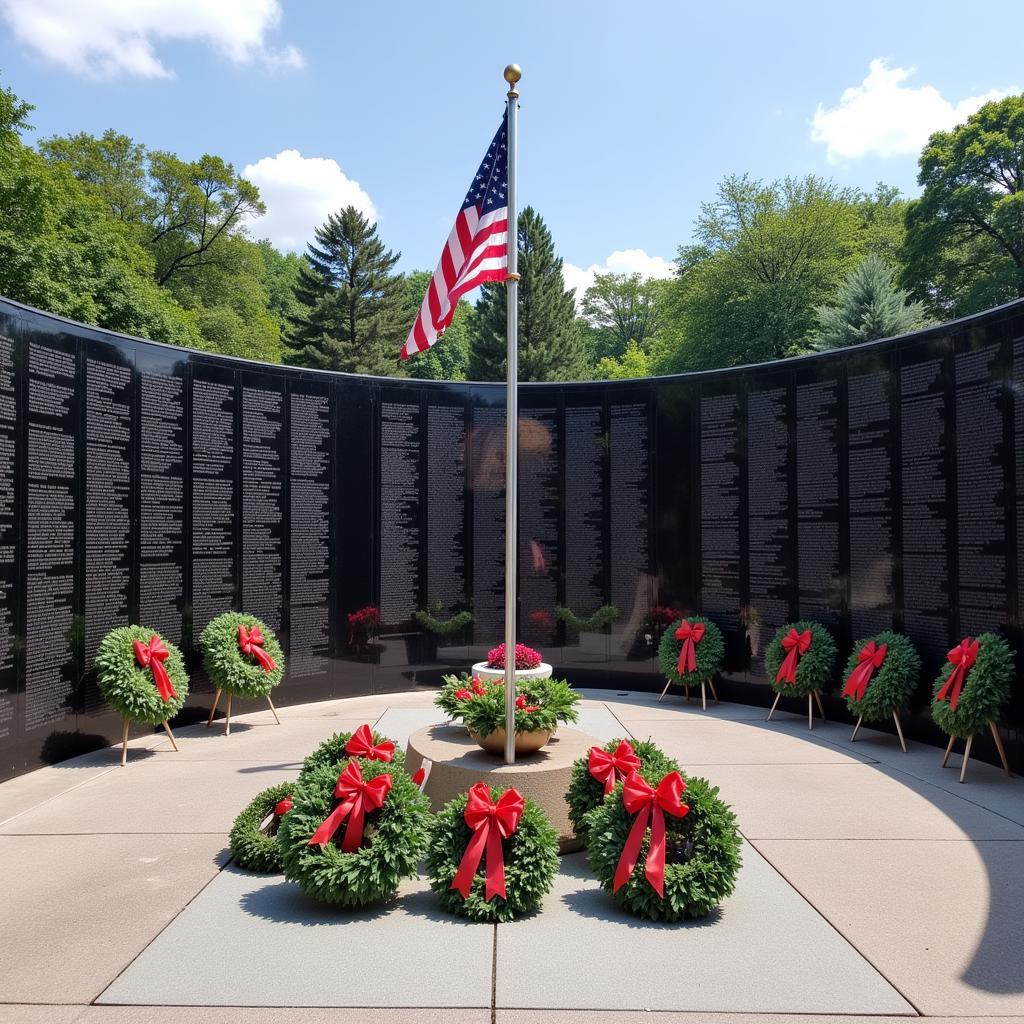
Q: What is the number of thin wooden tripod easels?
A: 6